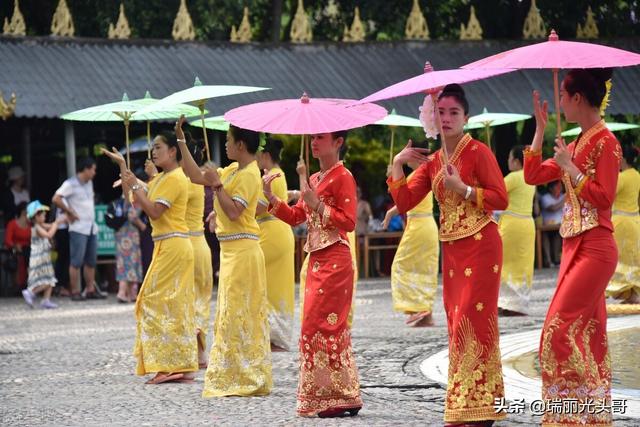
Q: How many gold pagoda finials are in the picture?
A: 11